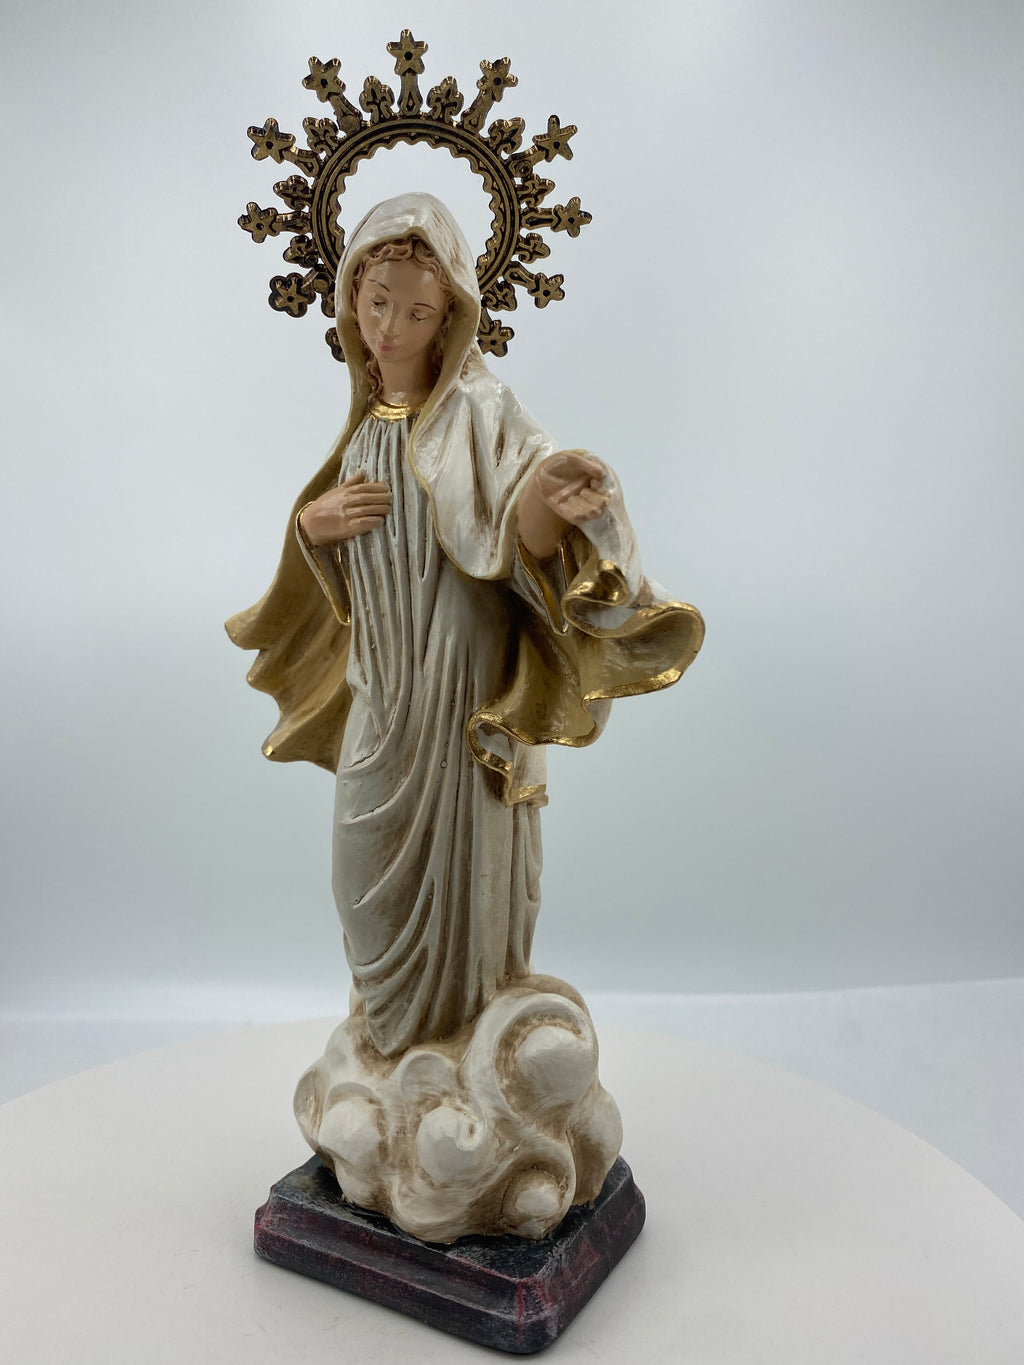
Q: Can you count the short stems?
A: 10